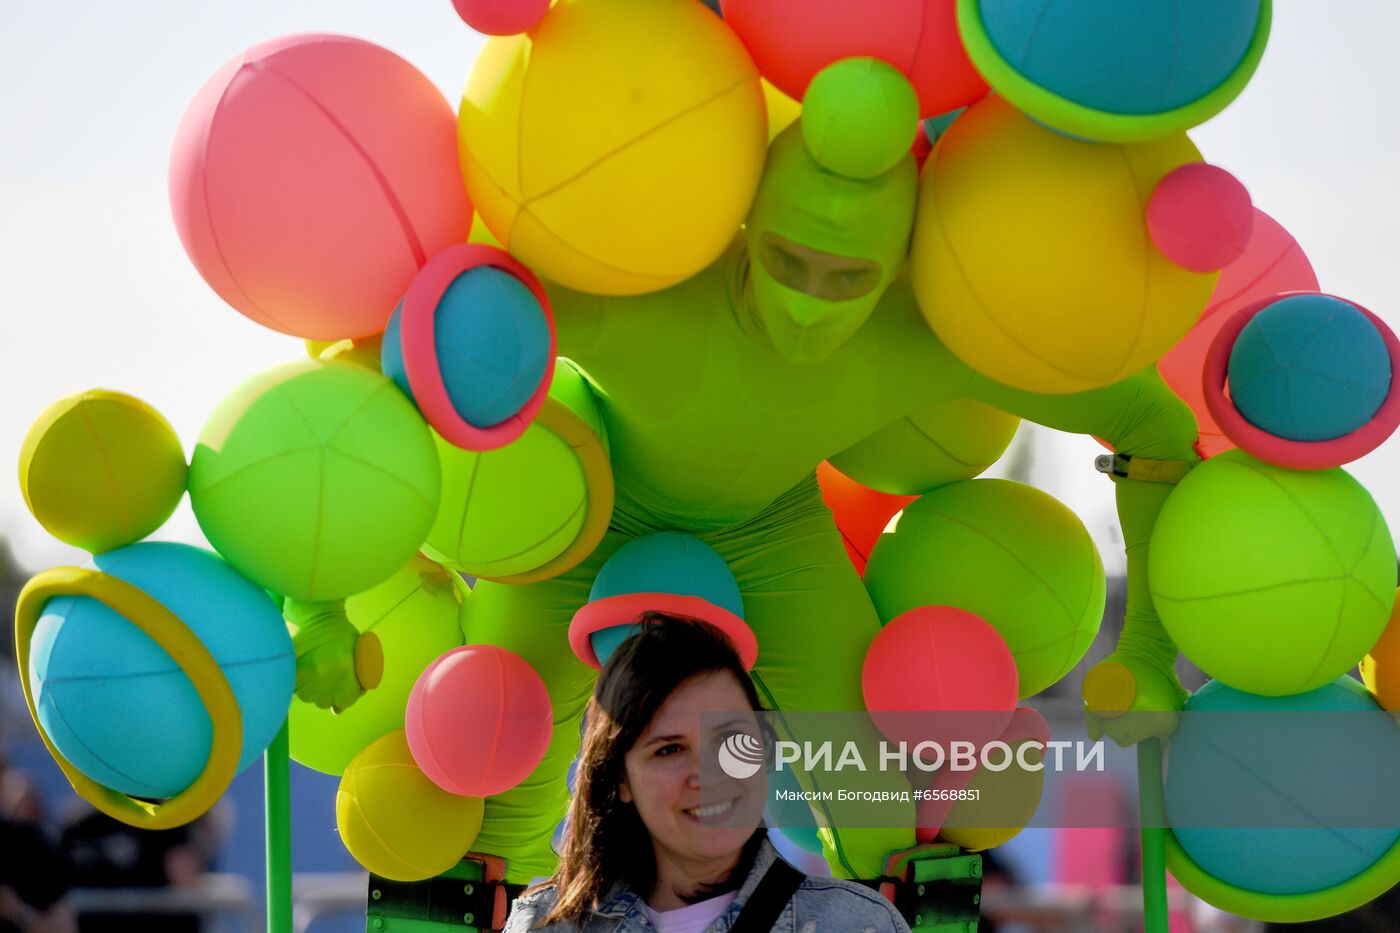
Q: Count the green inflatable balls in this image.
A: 7